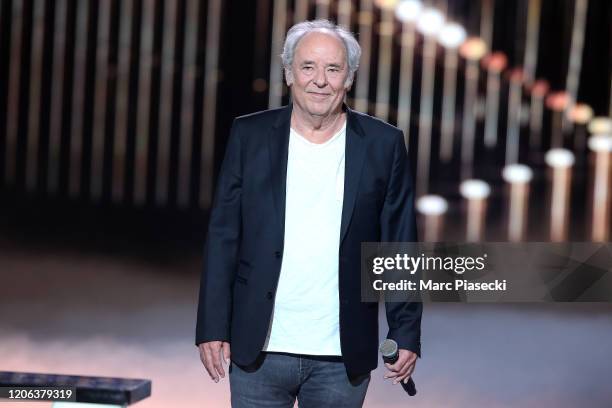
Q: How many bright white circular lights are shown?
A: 8